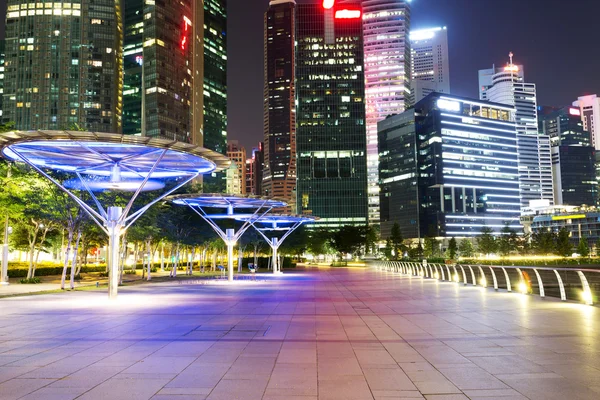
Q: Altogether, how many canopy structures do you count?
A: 3